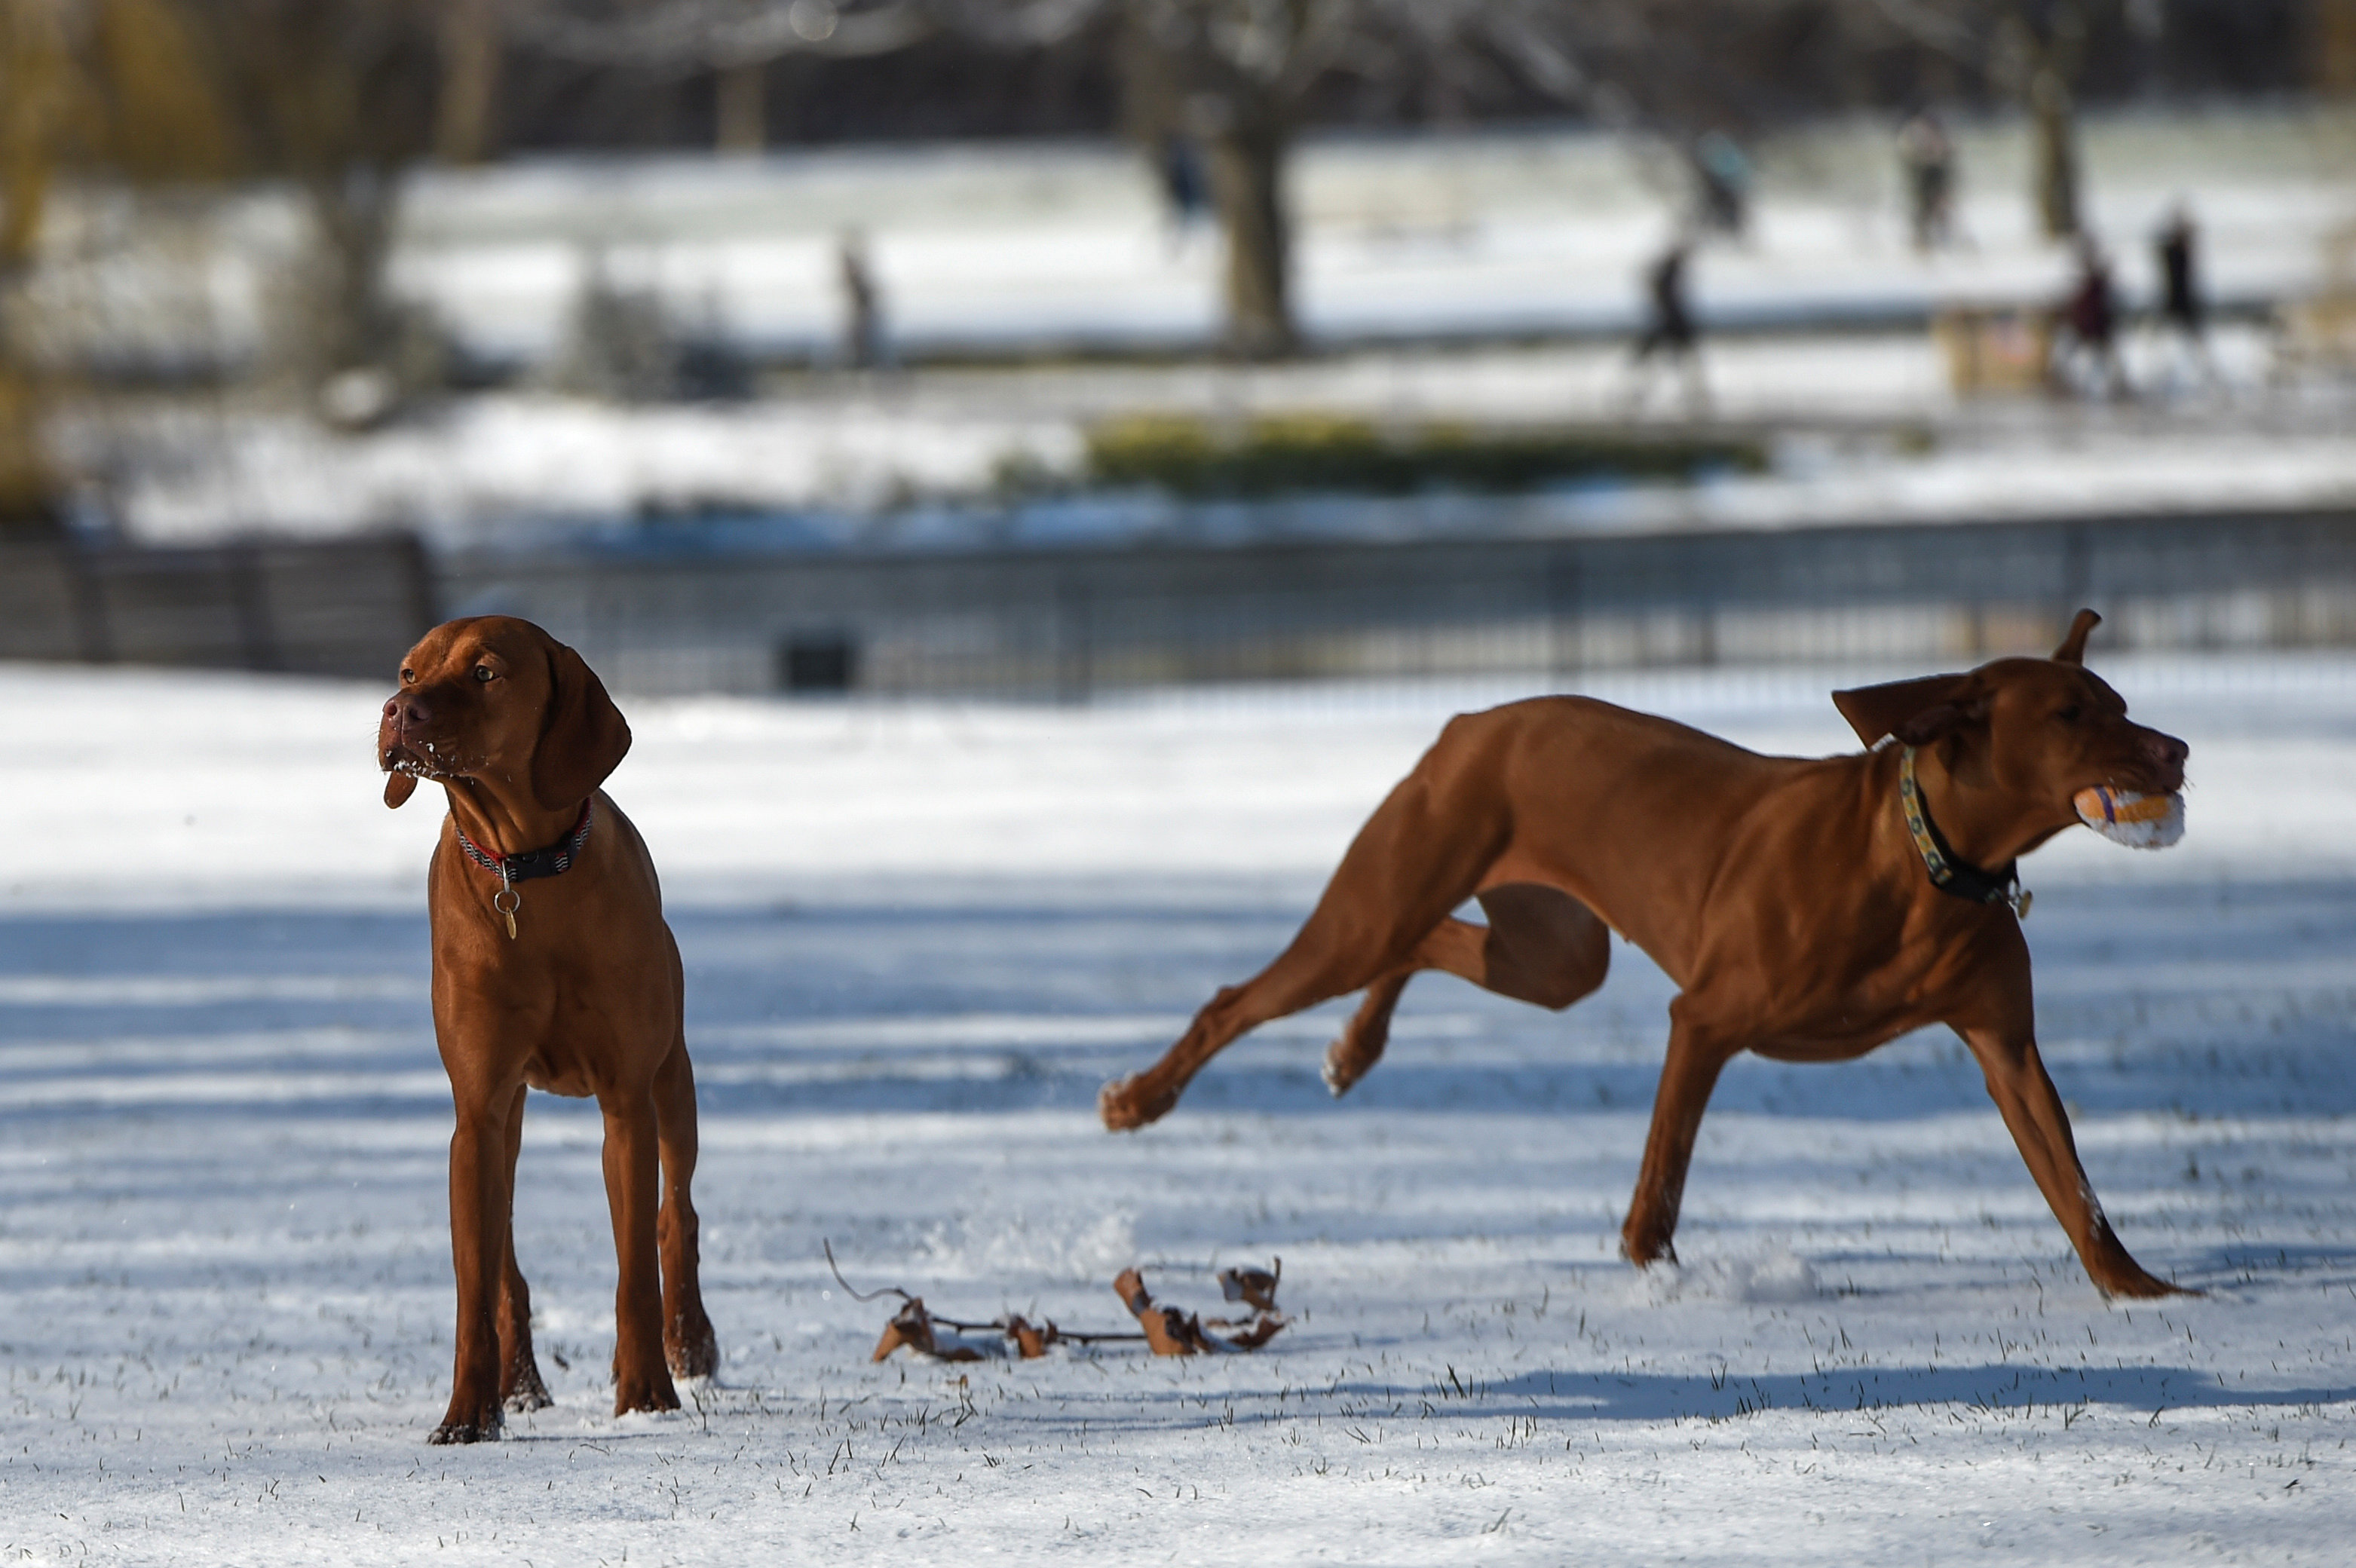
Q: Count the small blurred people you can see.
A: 7